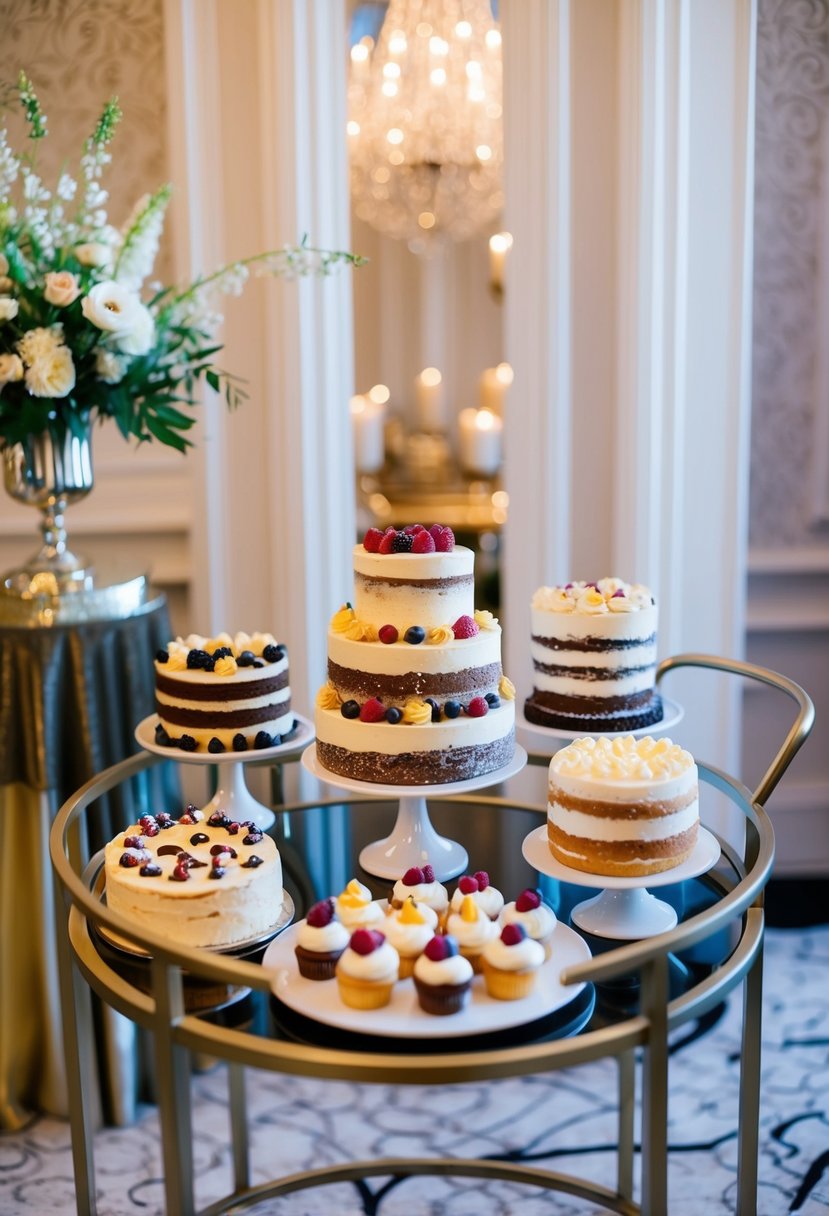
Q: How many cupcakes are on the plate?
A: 10